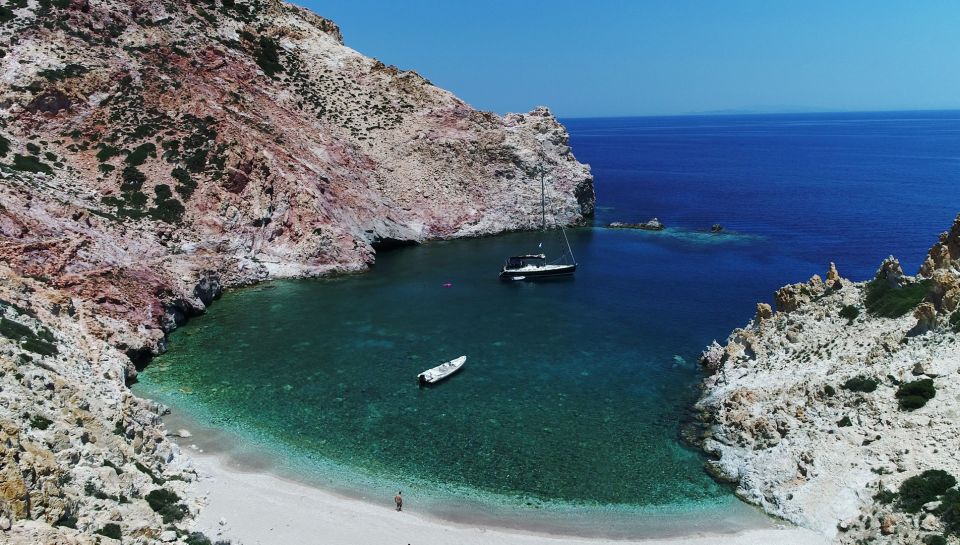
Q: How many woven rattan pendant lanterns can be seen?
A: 0